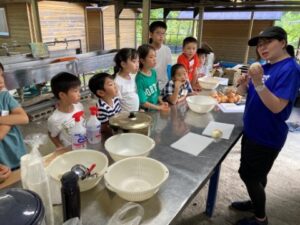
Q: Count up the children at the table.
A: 9